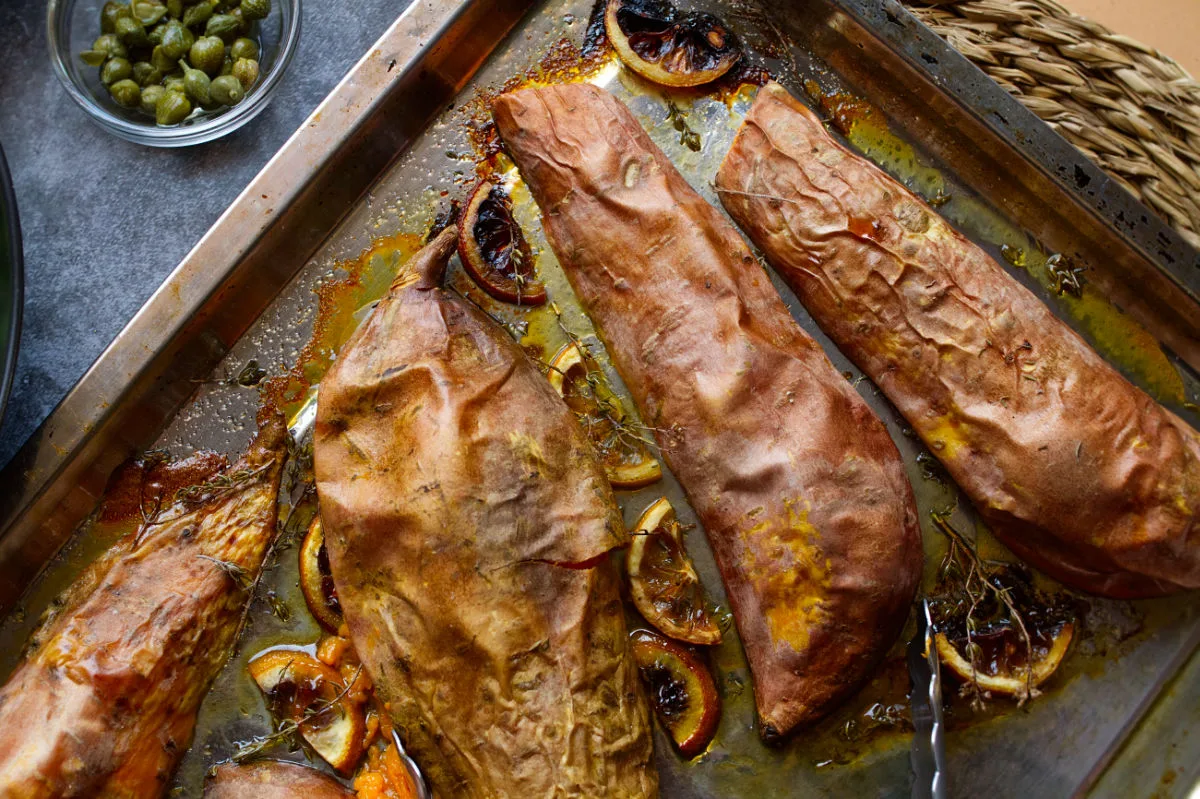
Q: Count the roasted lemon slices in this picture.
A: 8